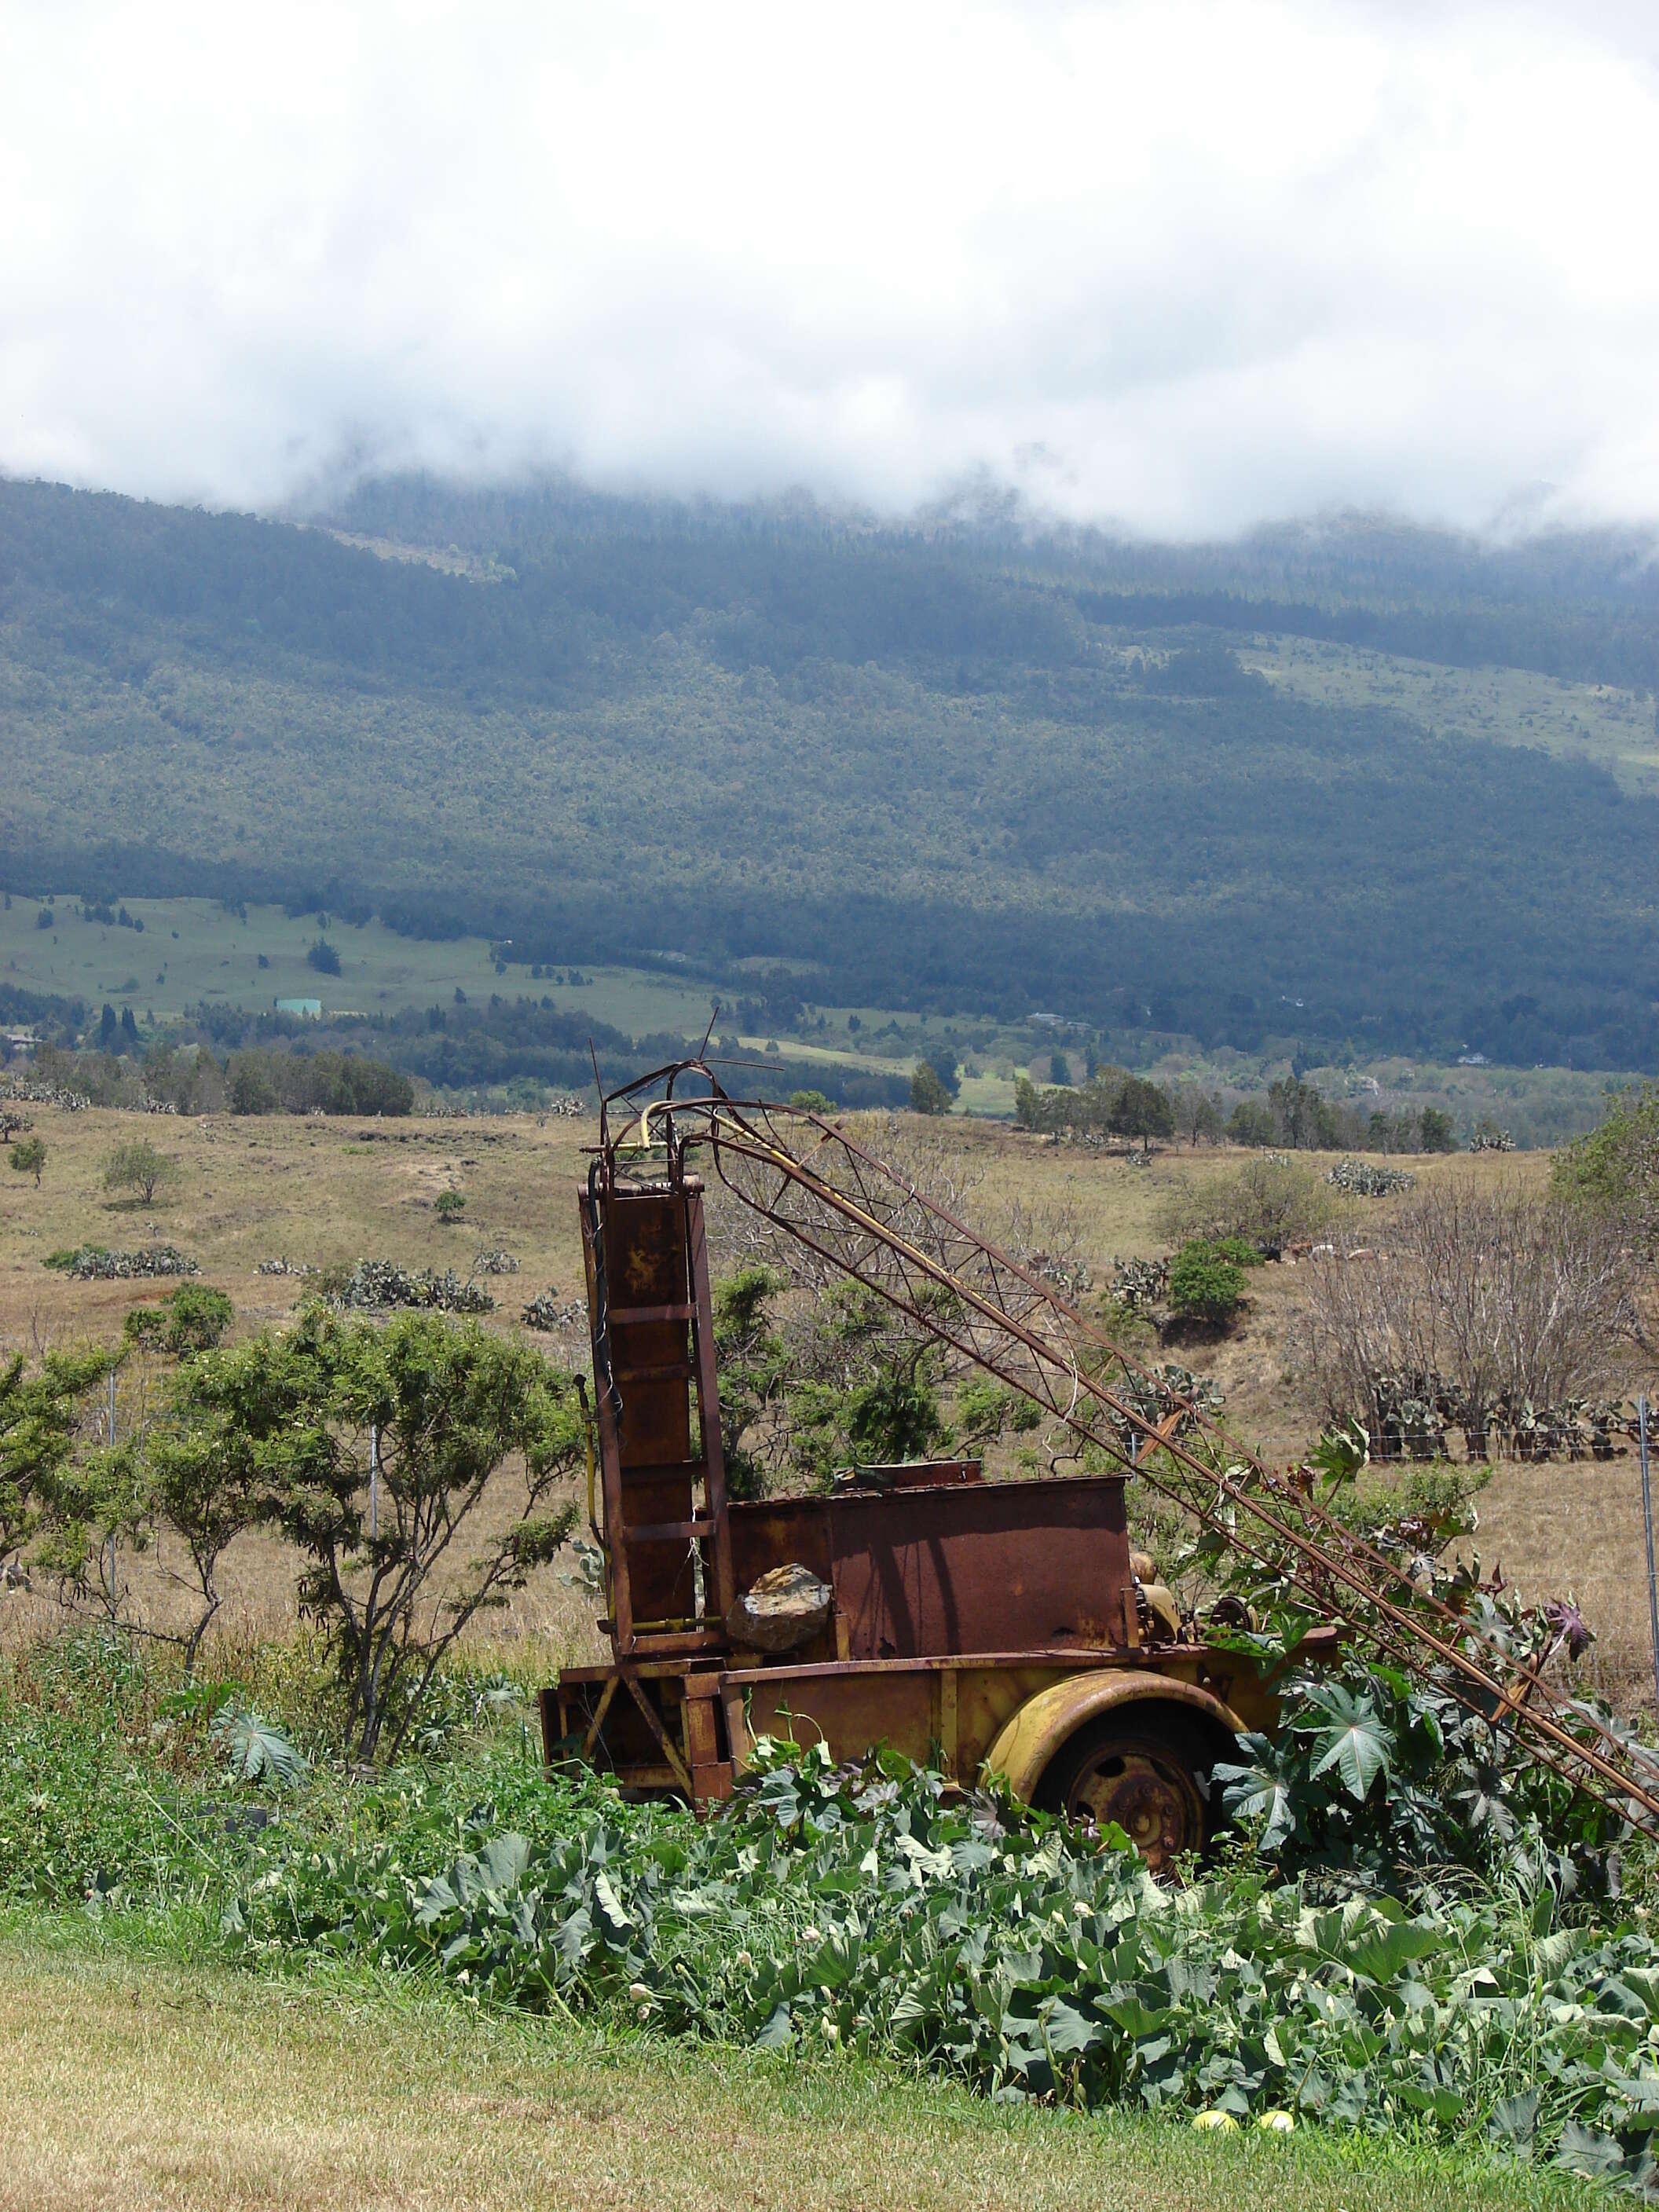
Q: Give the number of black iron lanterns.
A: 0